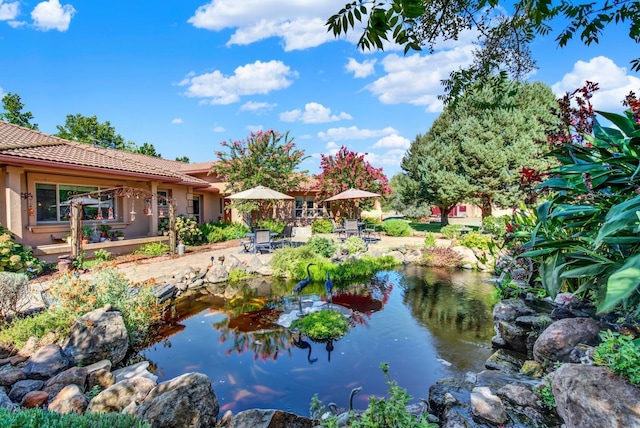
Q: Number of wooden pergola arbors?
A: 1